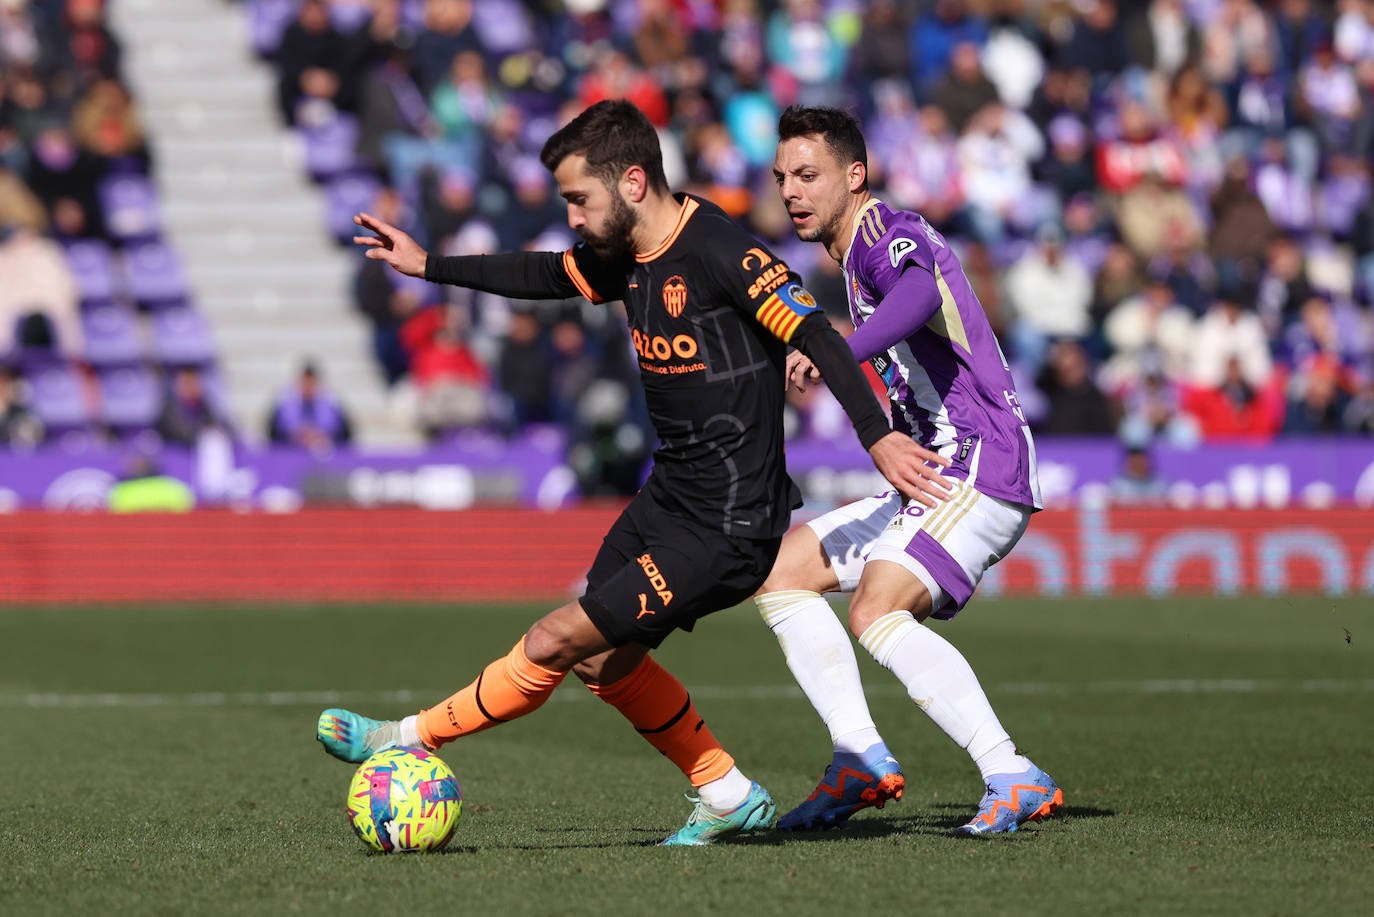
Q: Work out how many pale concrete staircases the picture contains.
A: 1